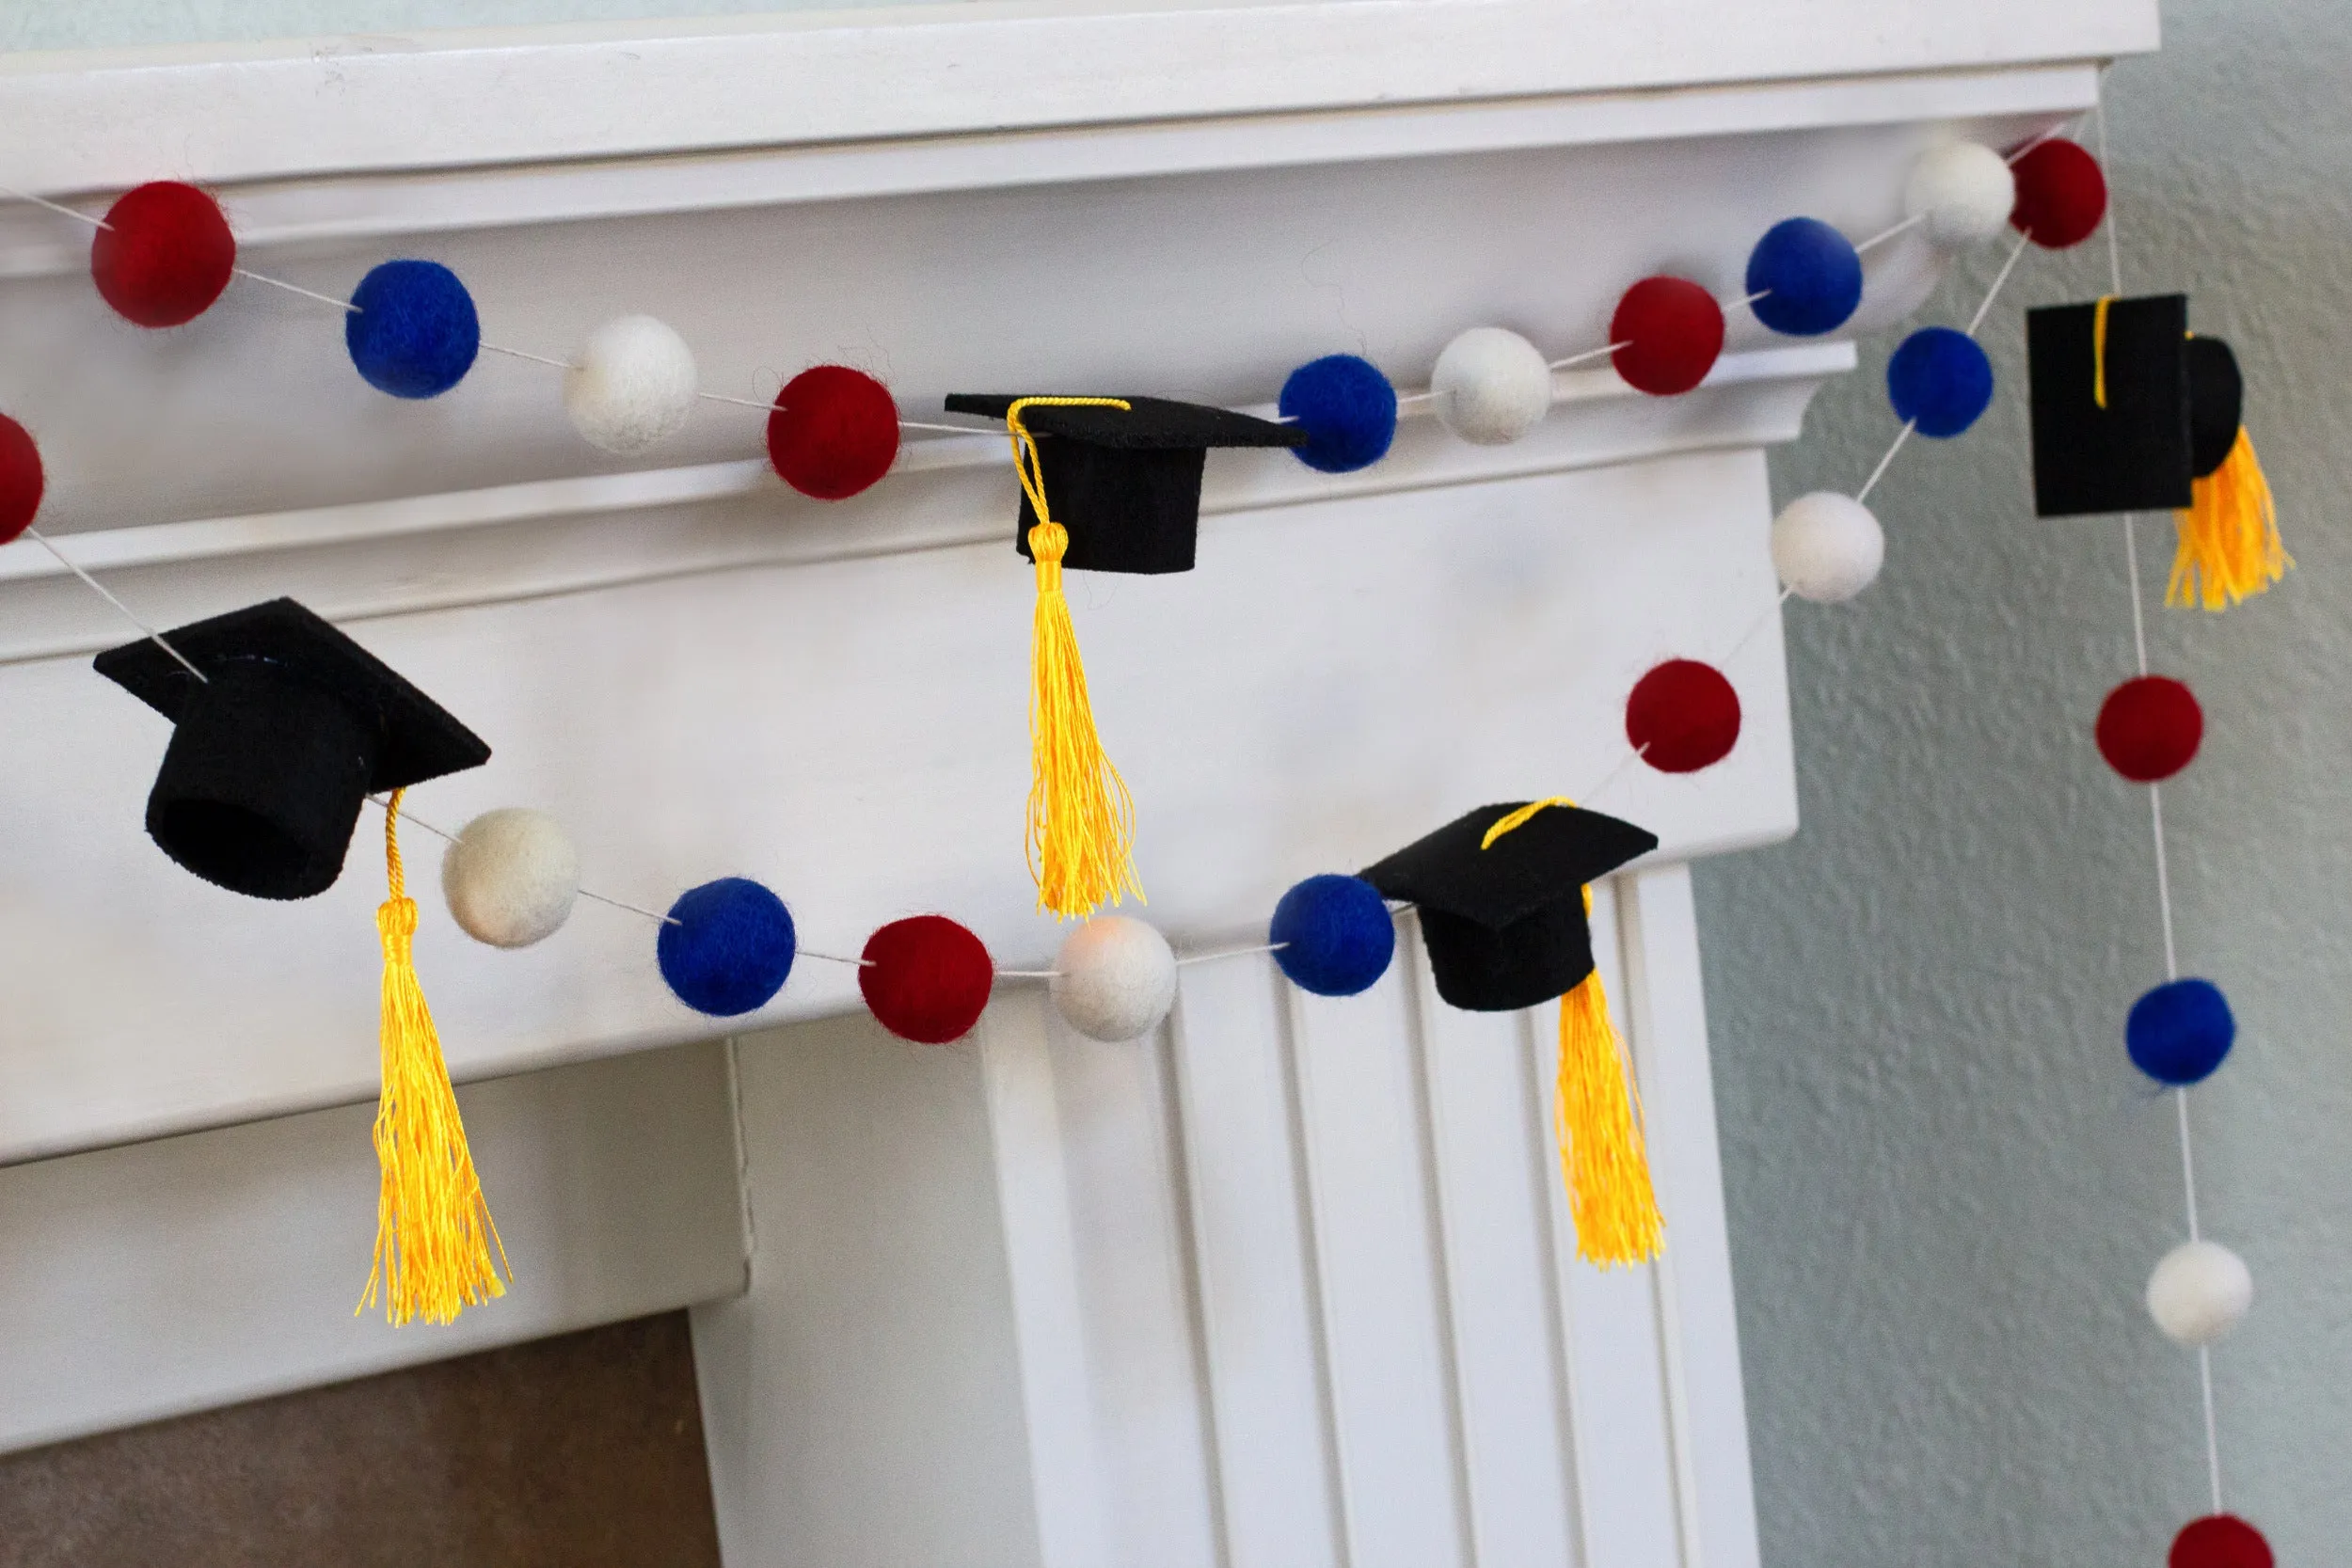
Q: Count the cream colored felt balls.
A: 7